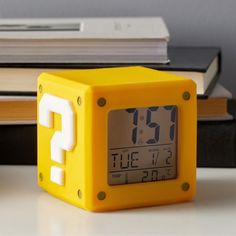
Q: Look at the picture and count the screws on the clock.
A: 8